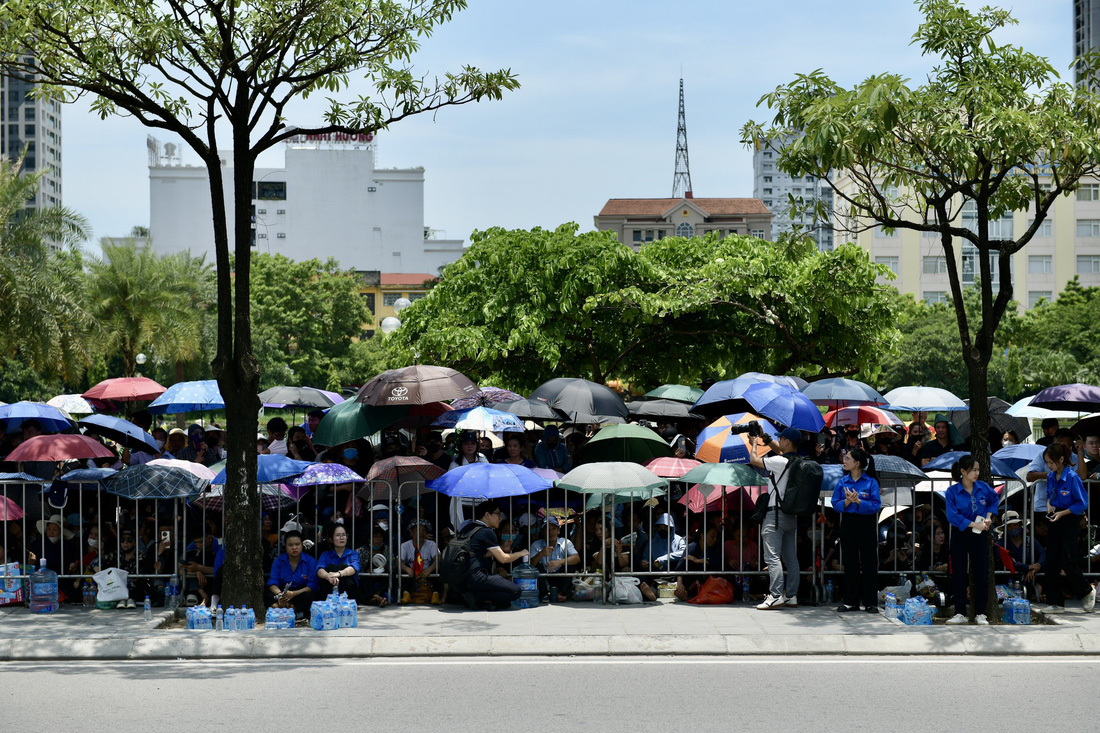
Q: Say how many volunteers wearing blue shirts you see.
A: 5